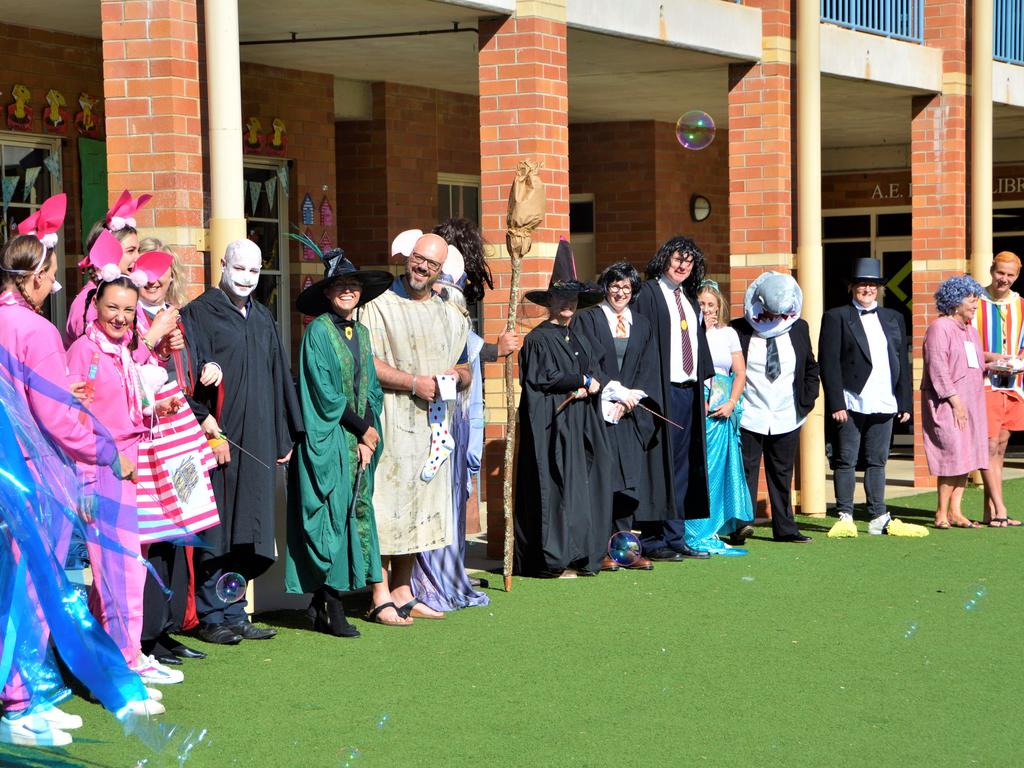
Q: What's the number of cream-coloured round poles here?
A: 3